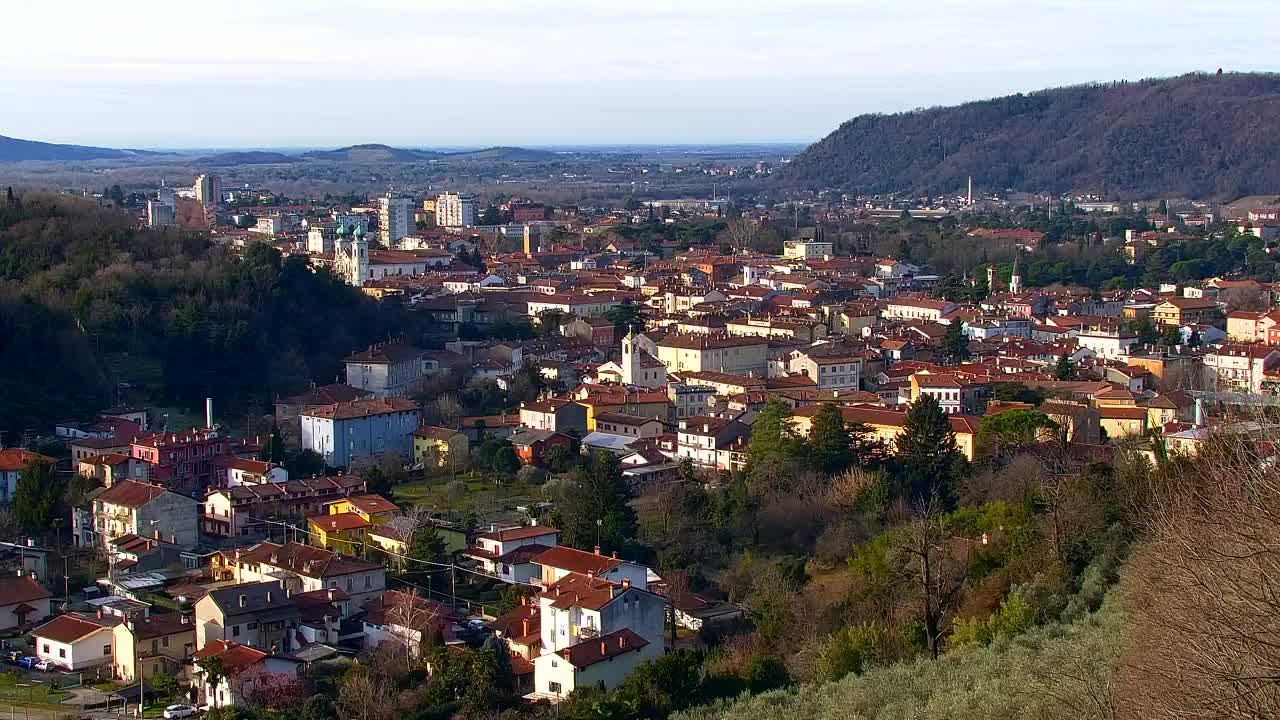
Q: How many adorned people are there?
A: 0